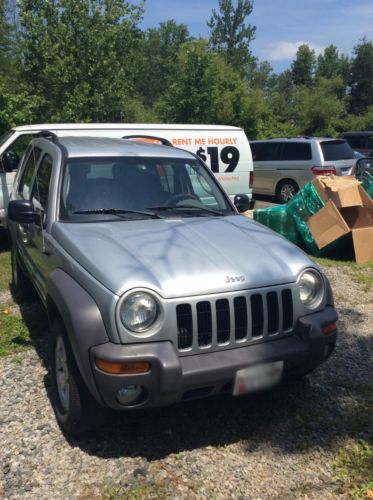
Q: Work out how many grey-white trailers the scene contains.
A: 0